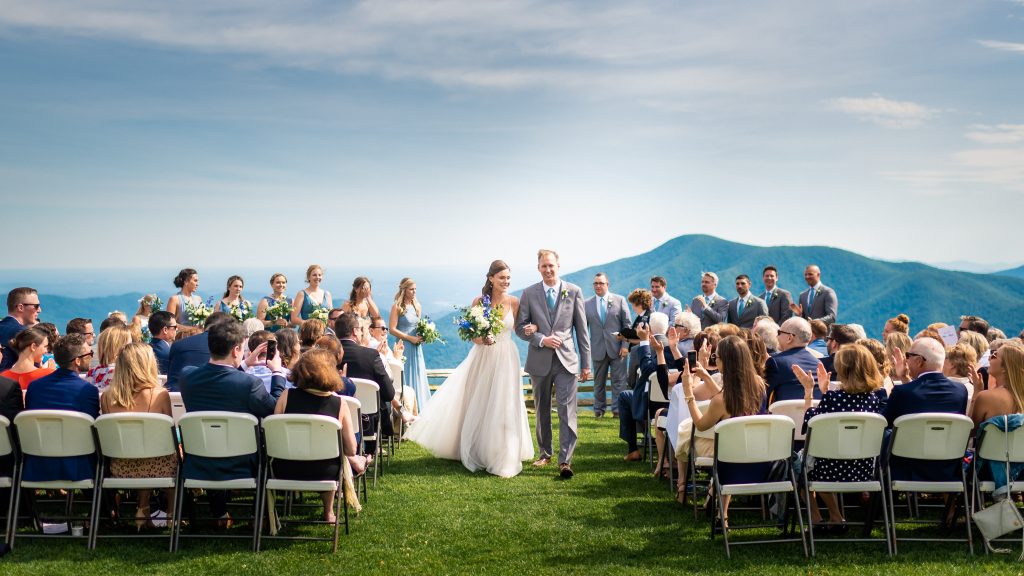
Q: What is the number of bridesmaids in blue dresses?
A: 6